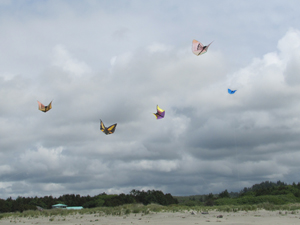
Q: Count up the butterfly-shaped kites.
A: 5